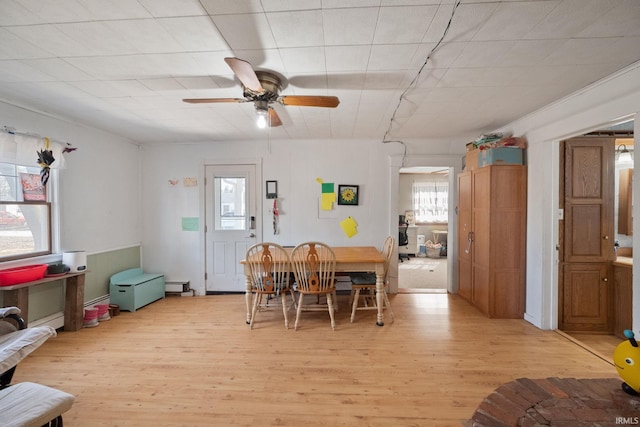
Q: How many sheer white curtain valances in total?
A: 1